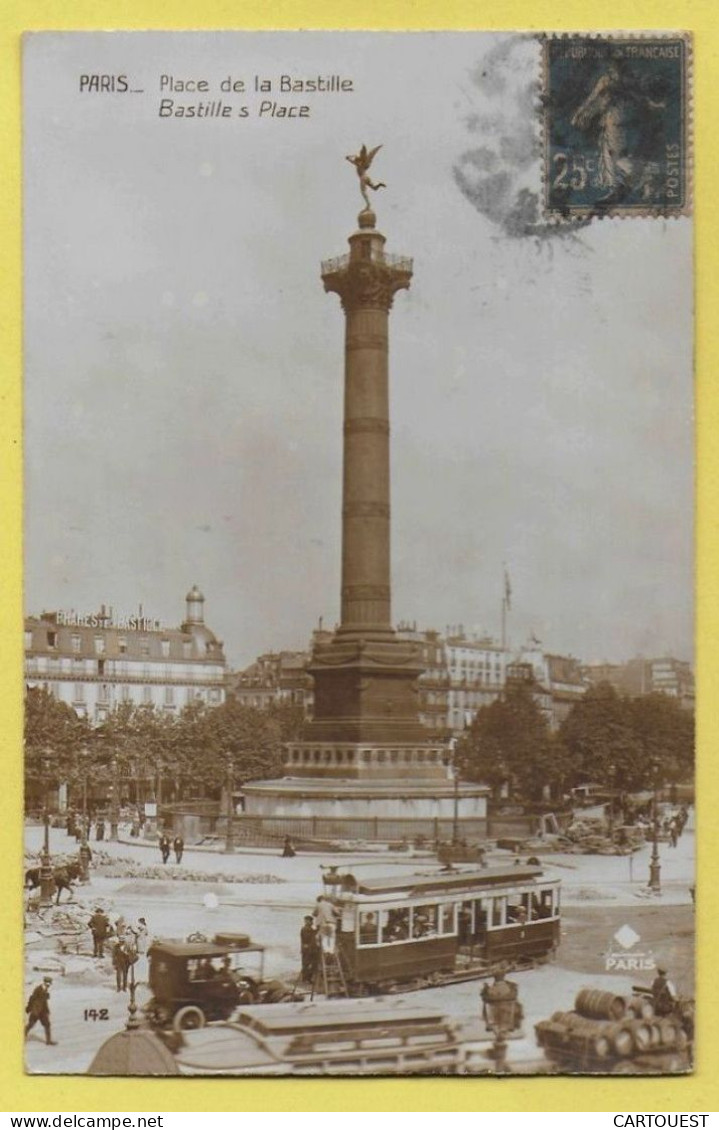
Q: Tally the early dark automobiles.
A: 1